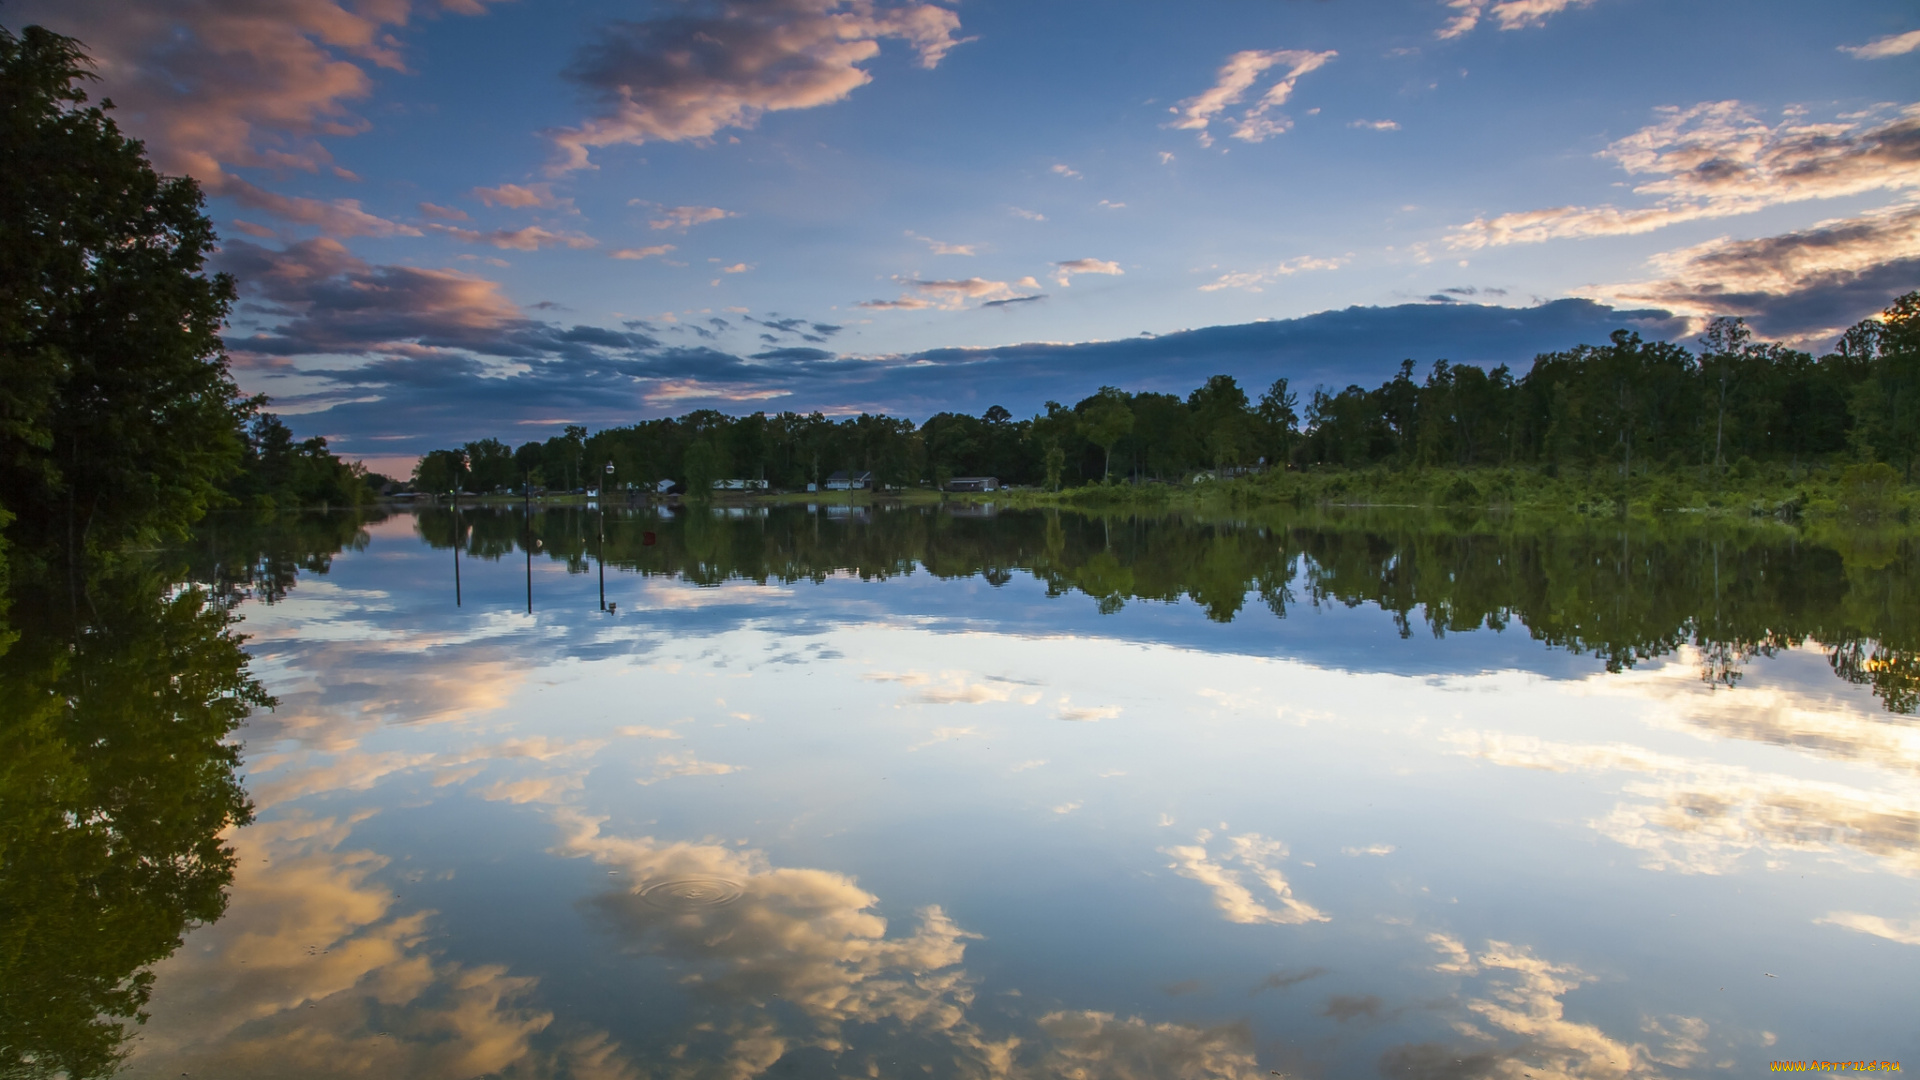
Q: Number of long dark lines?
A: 3